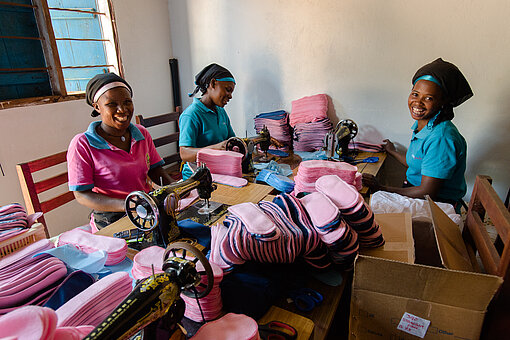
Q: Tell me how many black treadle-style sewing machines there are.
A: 4